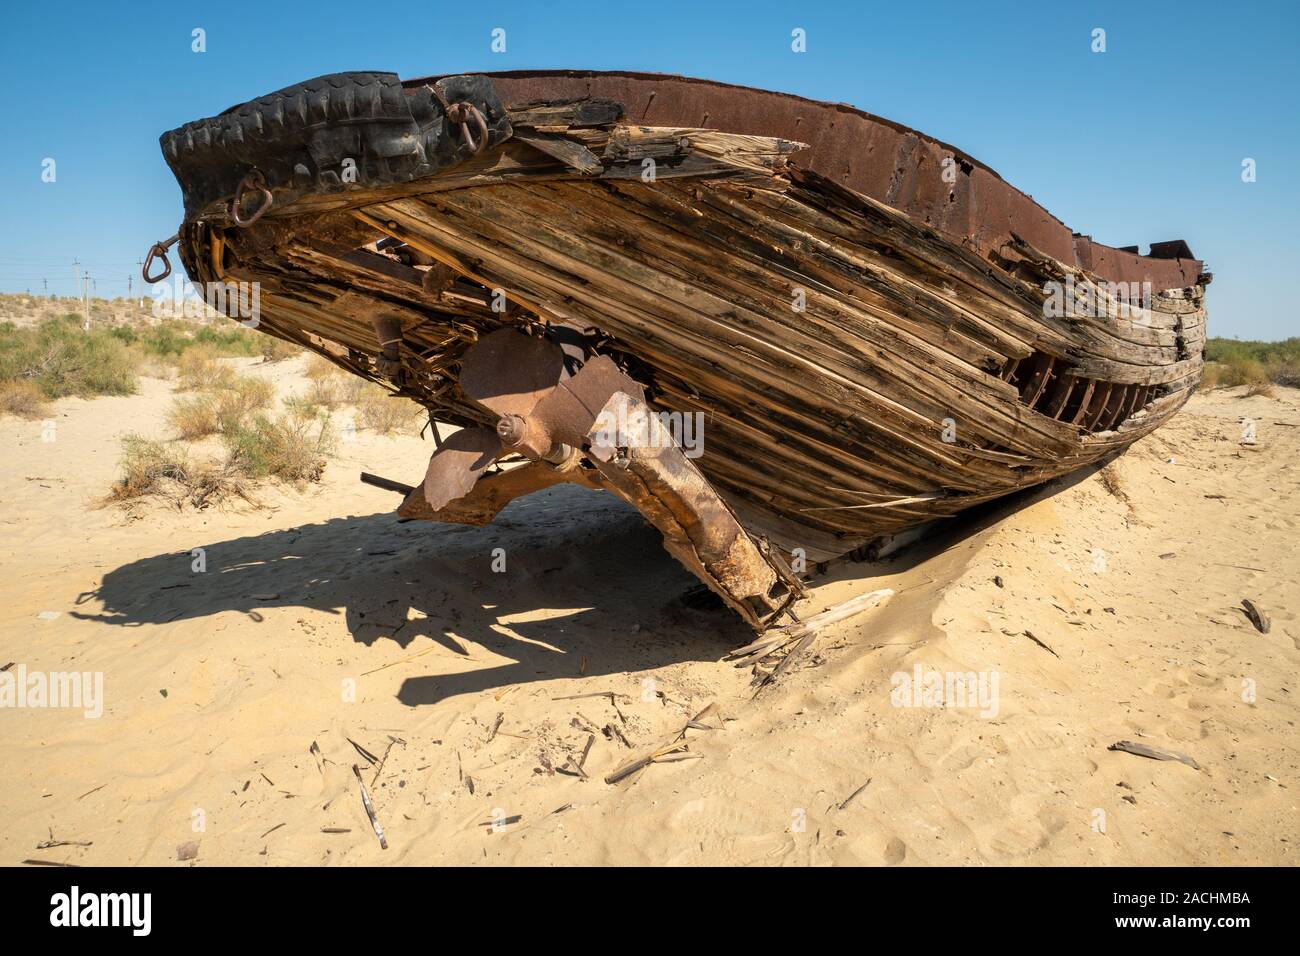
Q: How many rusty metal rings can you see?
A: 3